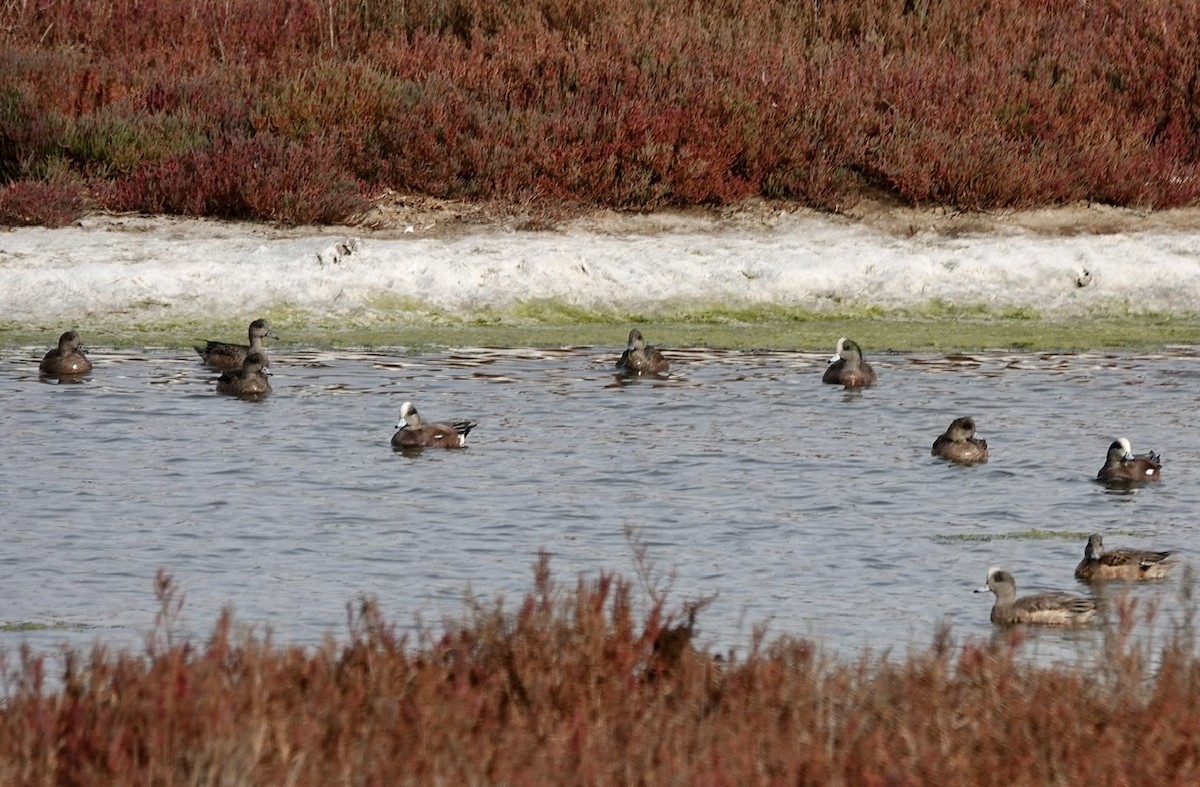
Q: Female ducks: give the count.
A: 6